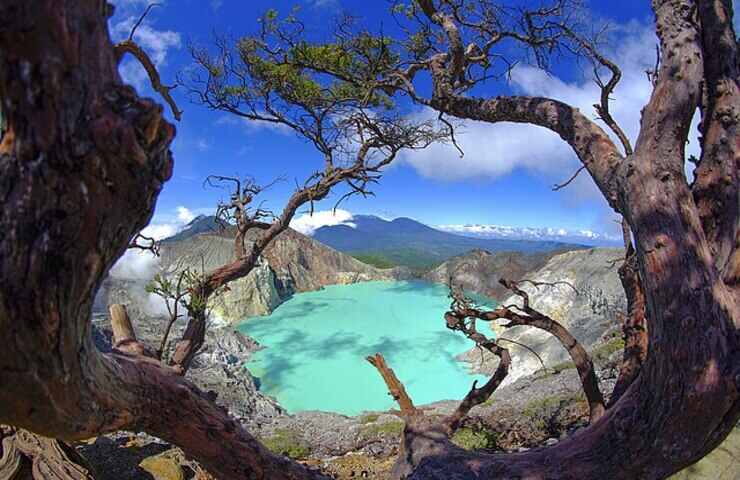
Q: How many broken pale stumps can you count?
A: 2